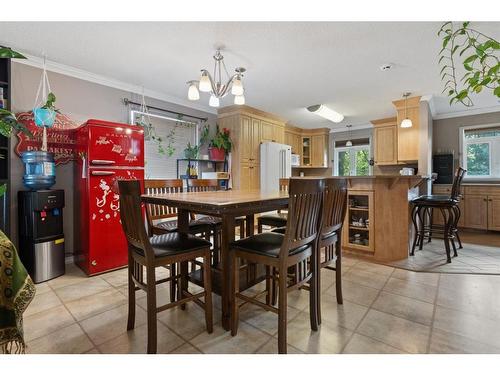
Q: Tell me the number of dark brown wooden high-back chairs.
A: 6